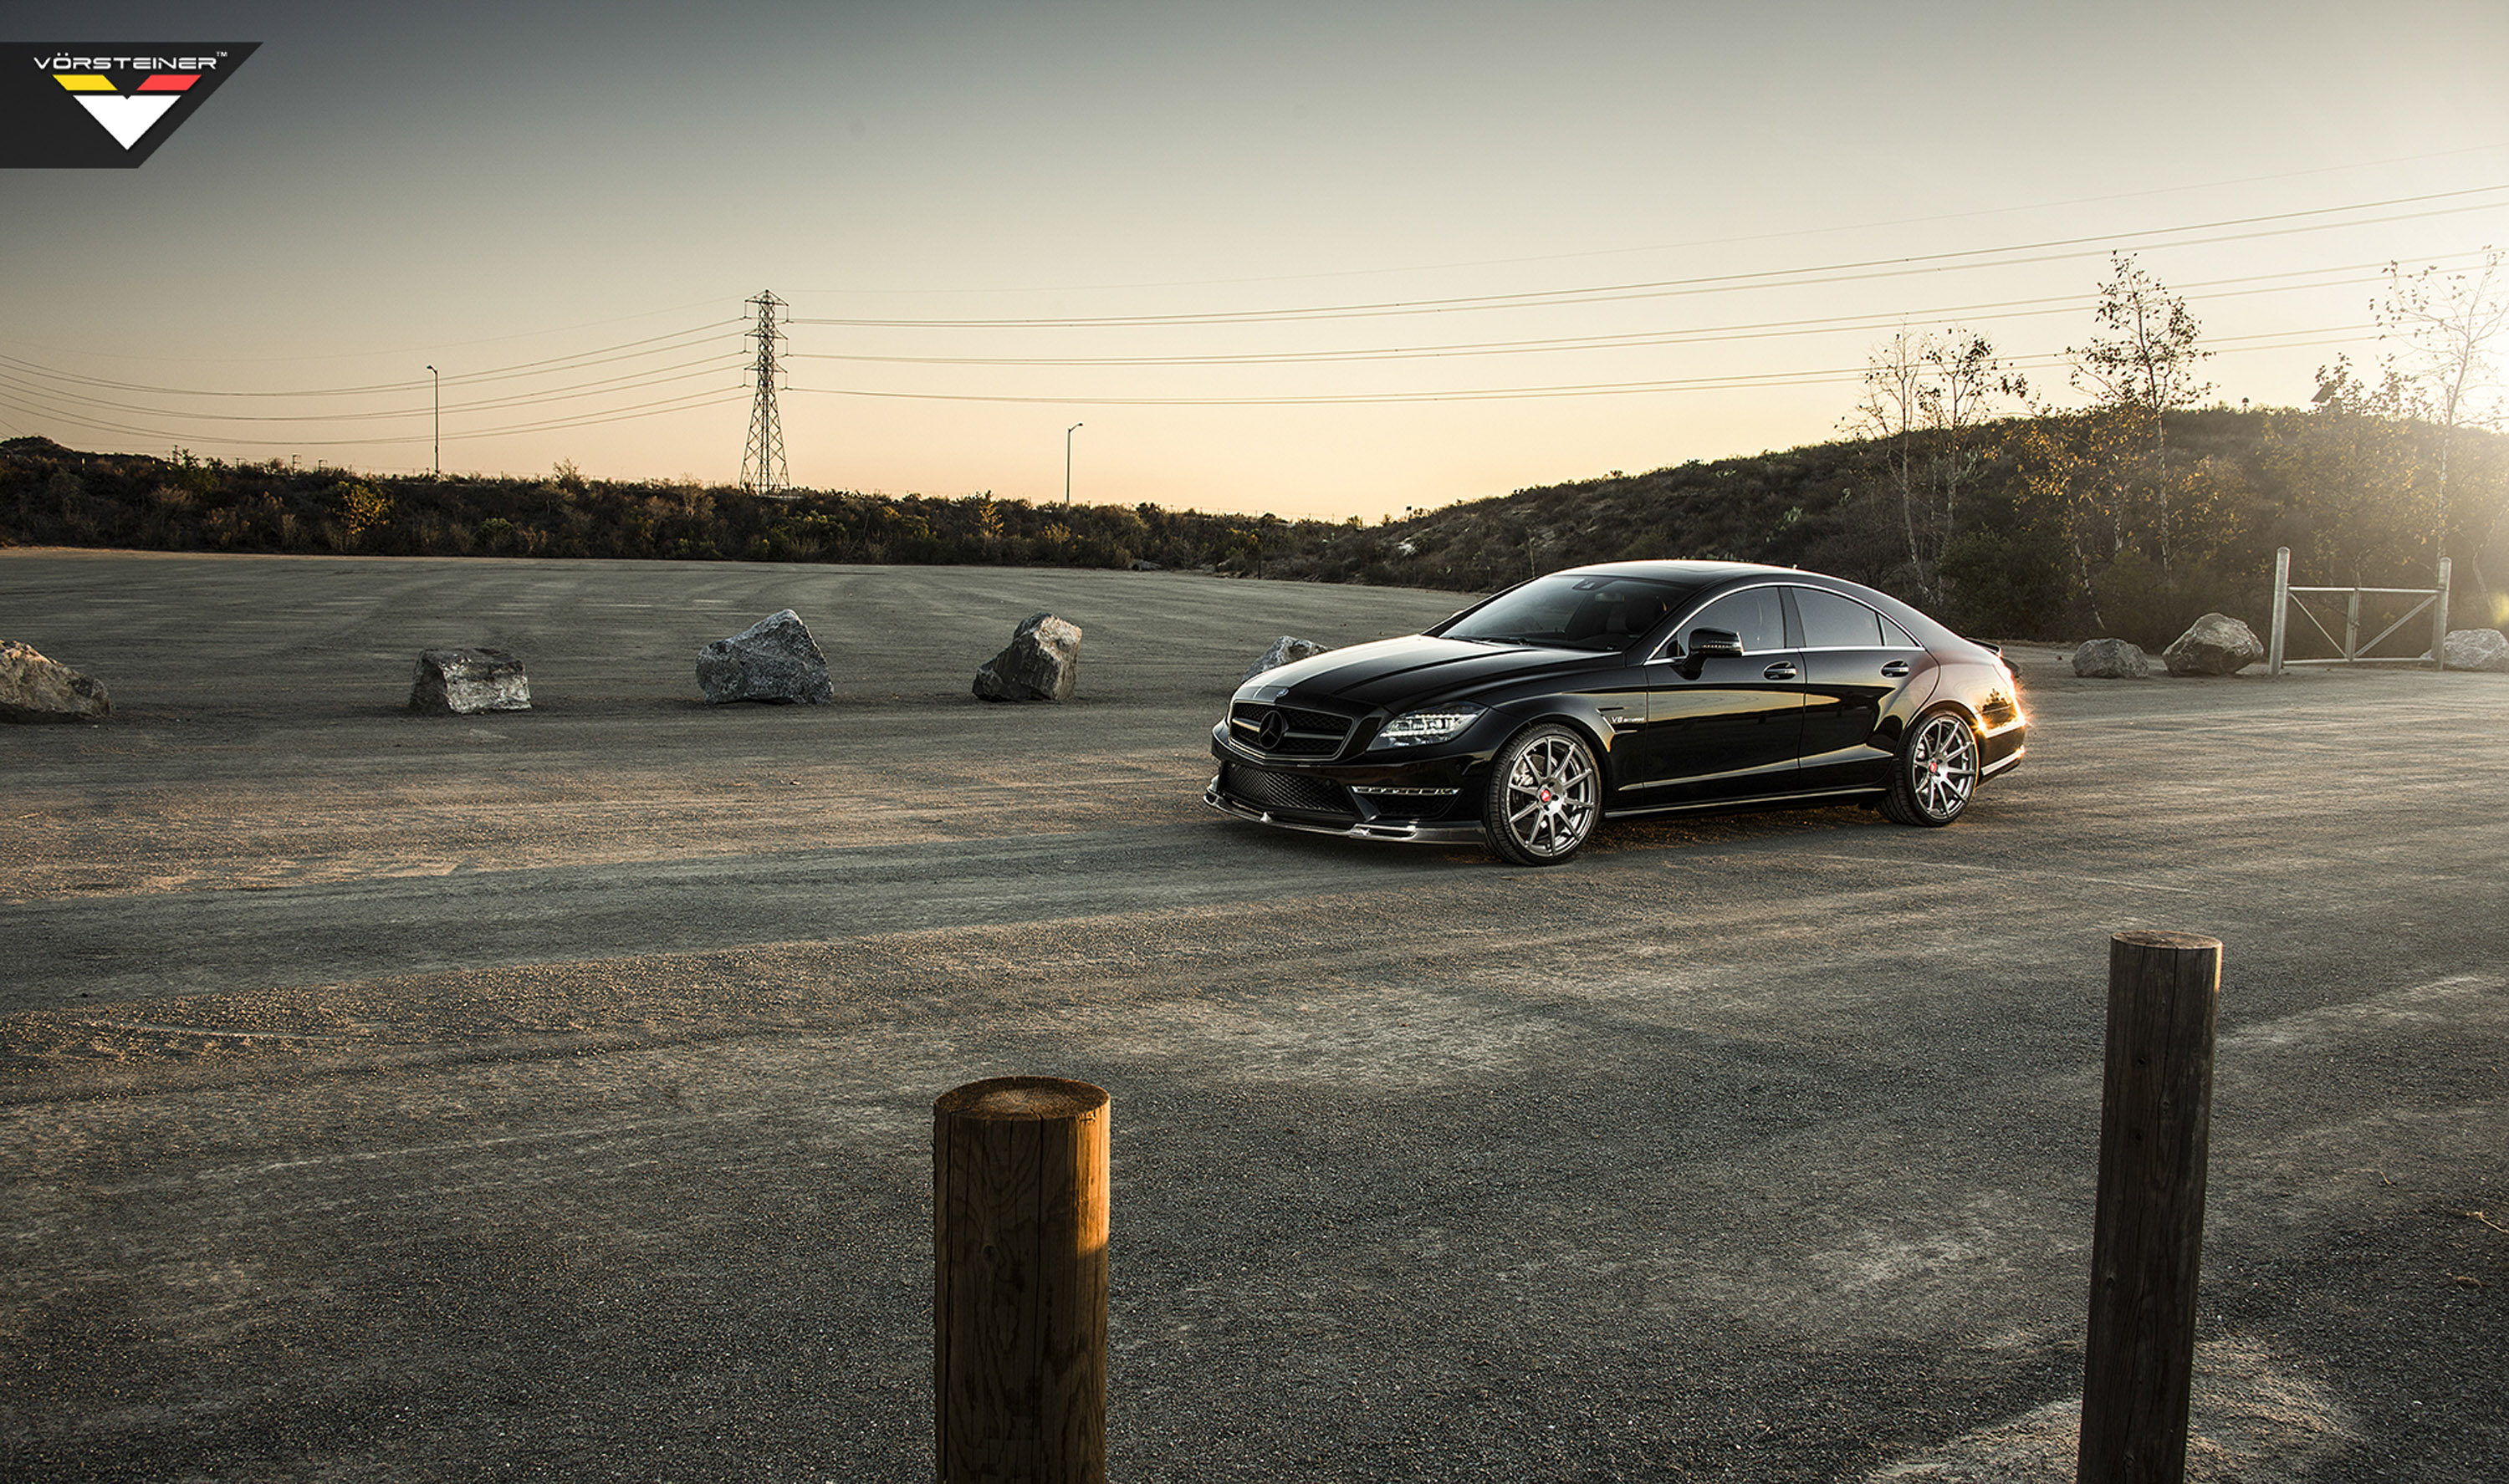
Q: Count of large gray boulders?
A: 8